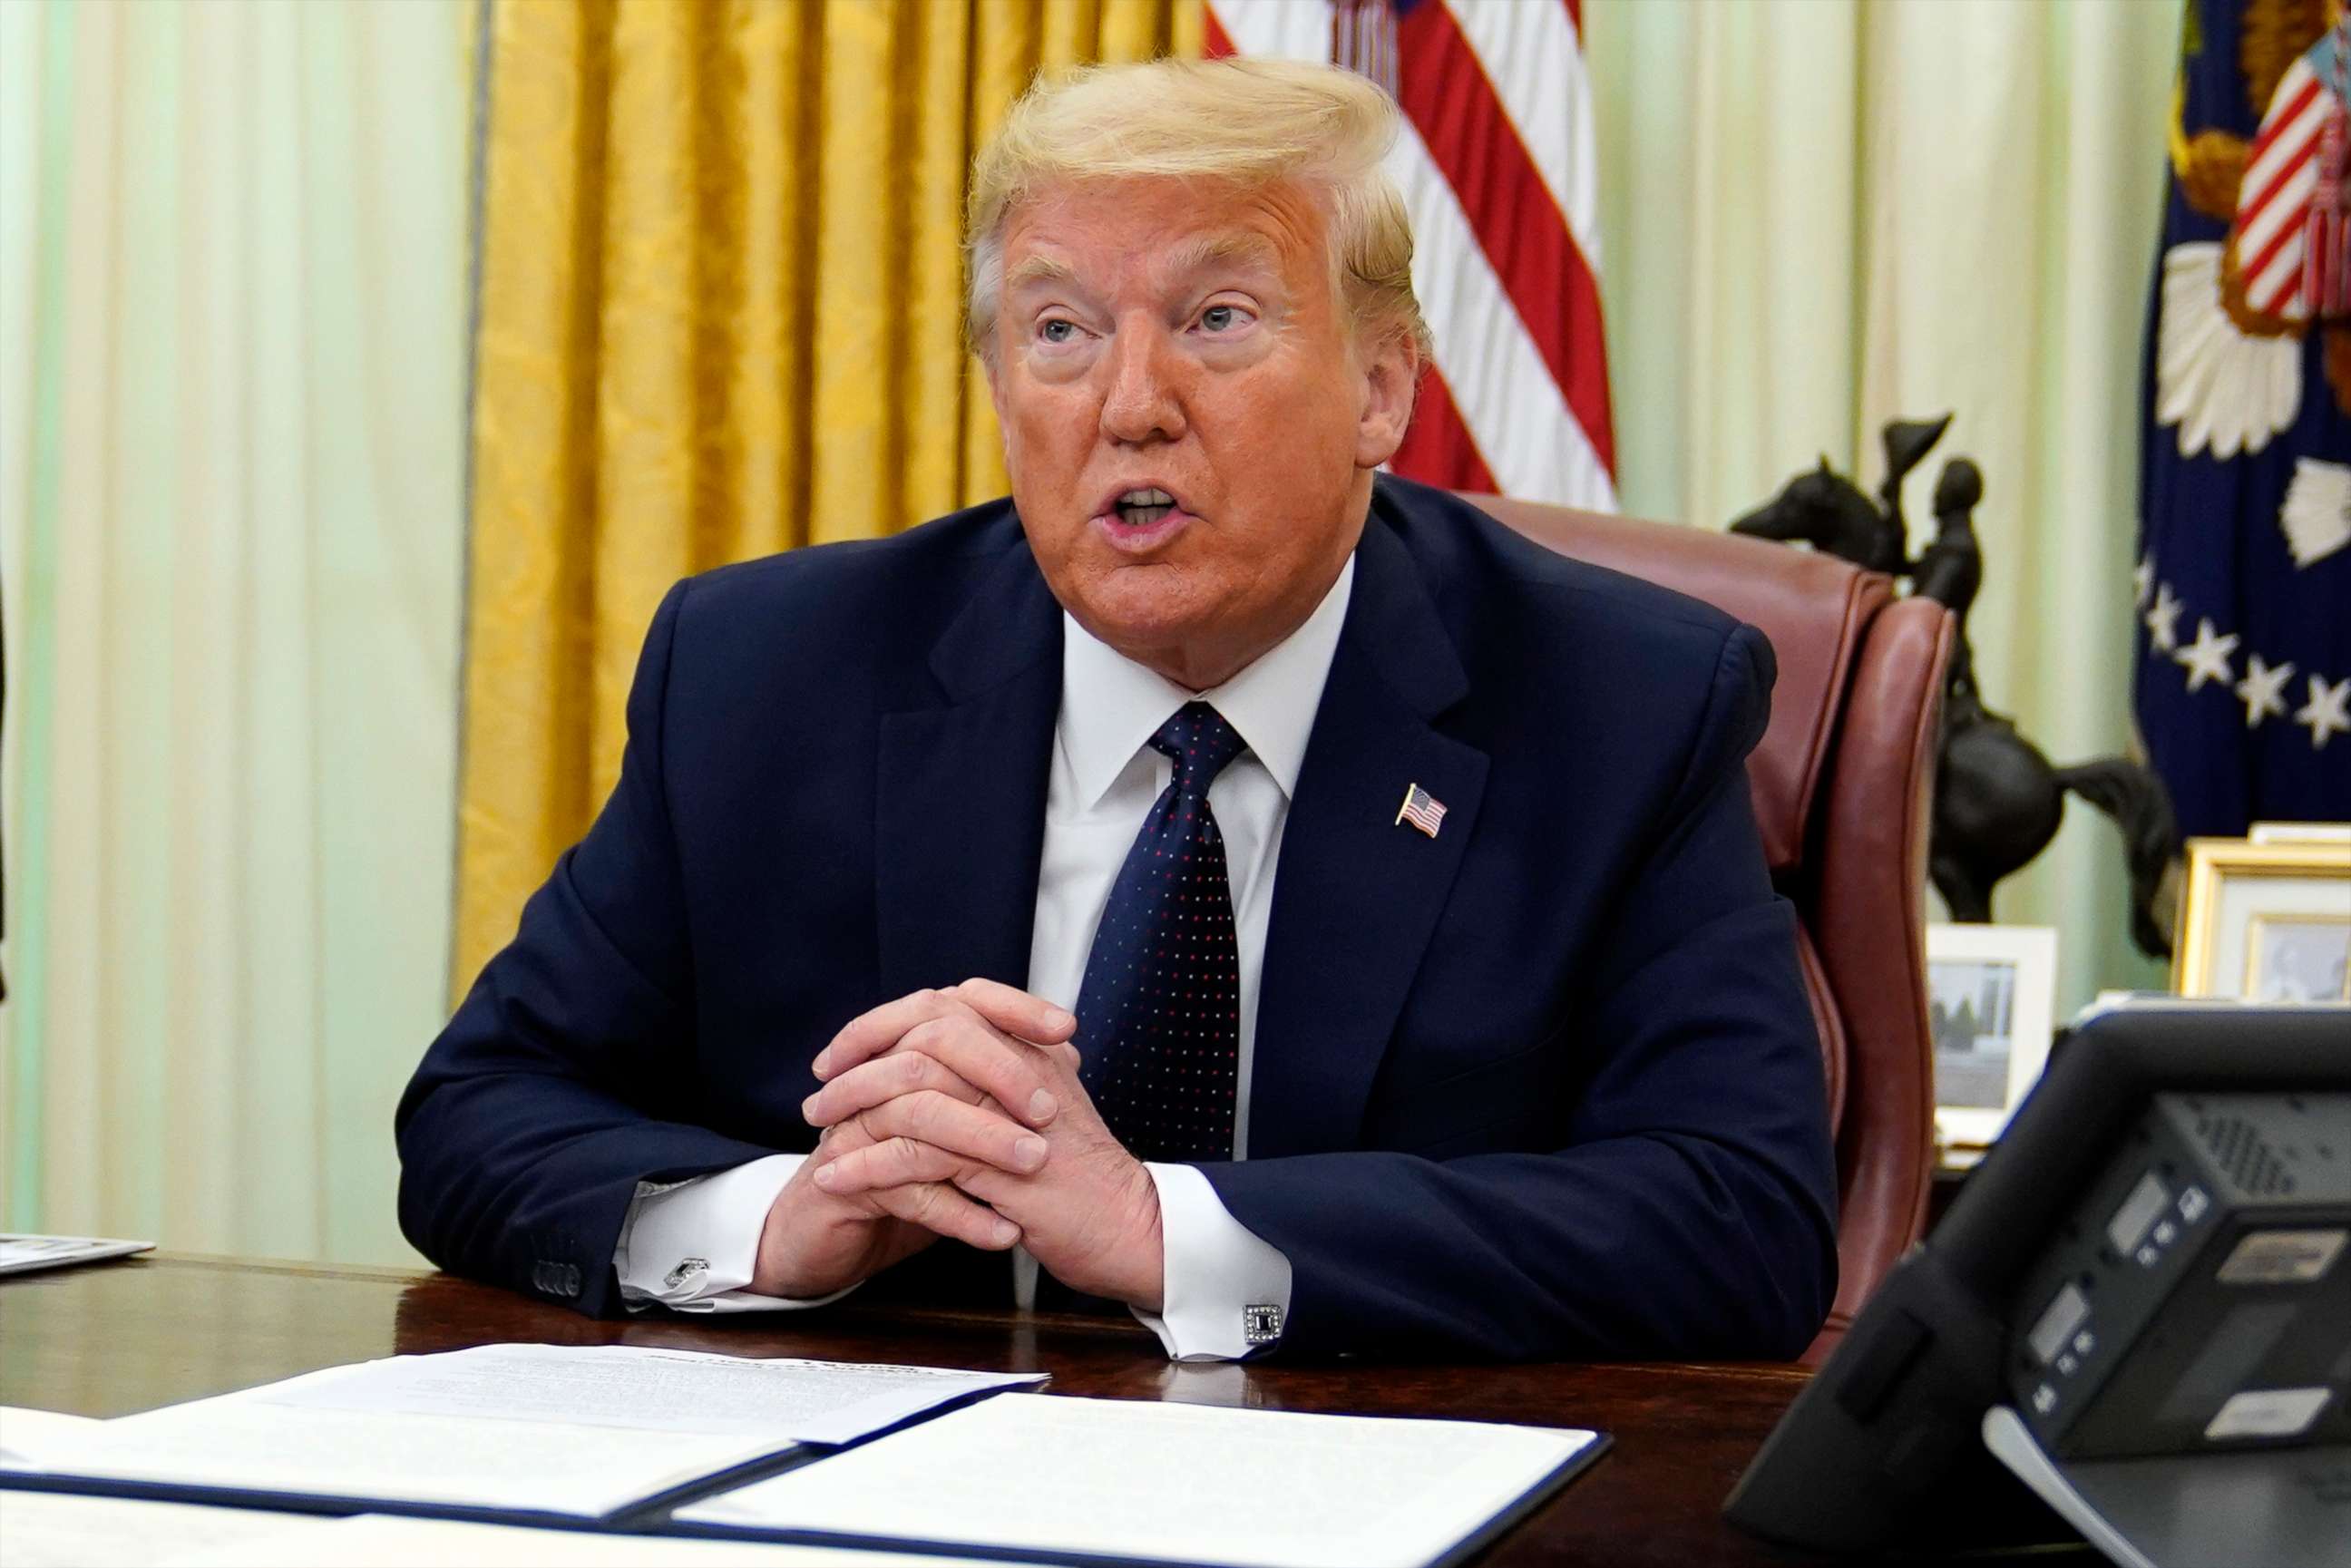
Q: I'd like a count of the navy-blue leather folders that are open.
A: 1